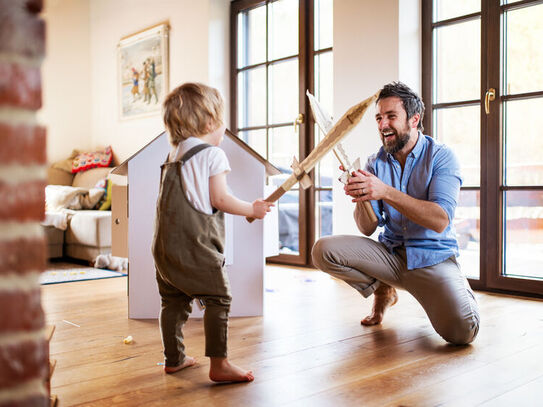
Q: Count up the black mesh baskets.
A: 0